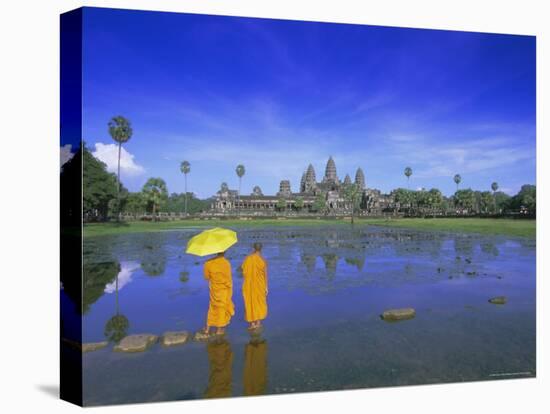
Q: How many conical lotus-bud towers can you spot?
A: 5